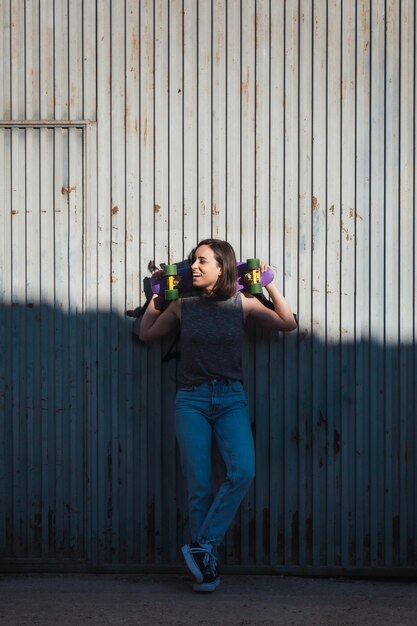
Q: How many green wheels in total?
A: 4